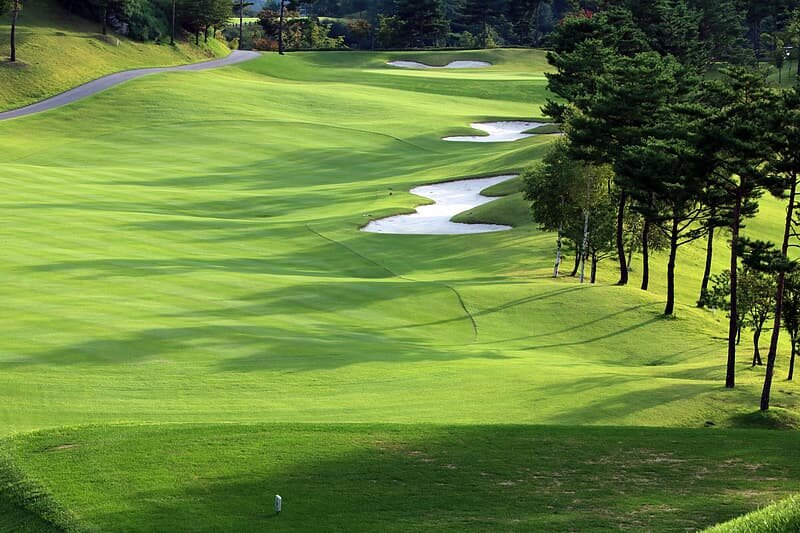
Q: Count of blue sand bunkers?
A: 0